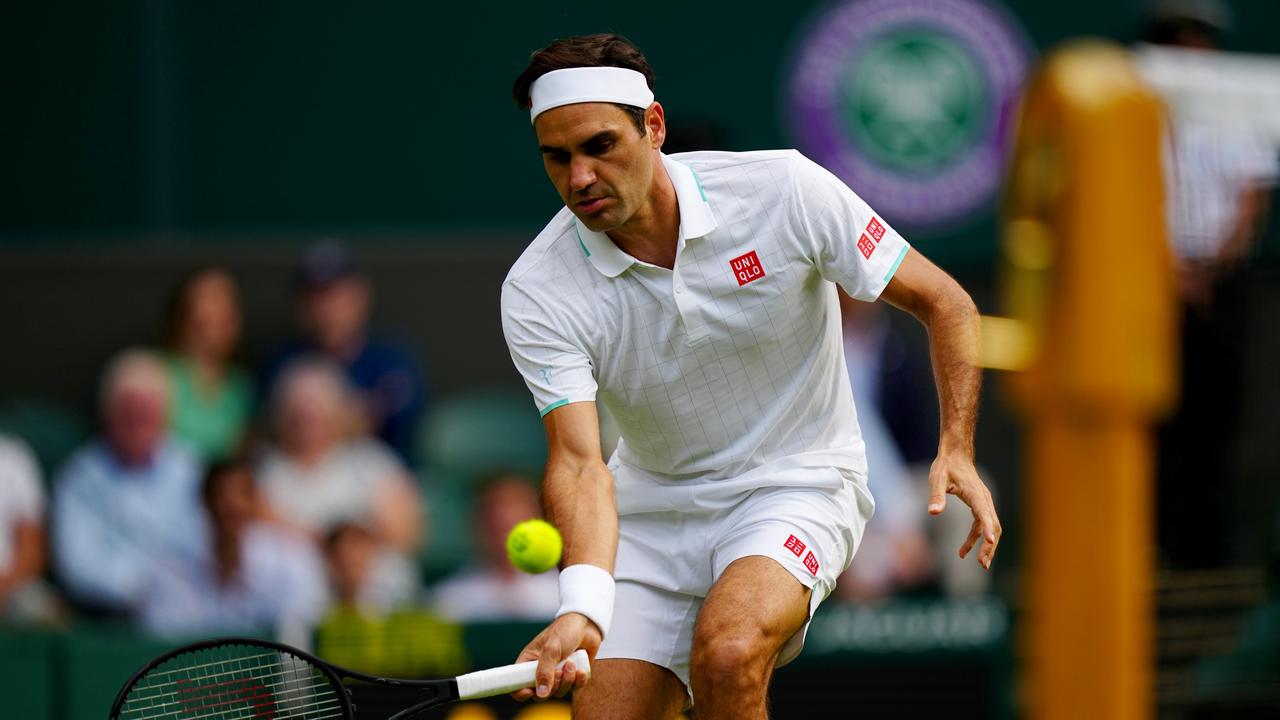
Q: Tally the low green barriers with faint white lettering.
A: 1